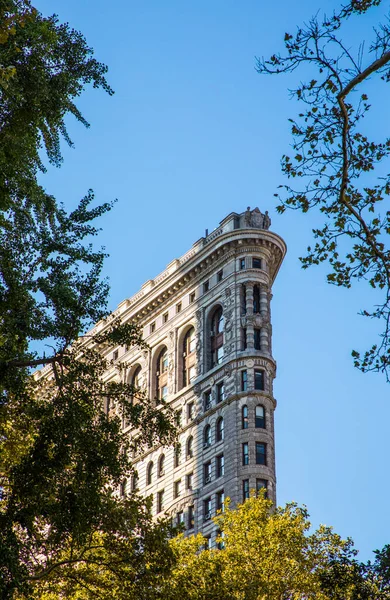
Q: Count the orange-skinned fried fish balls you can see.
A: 0